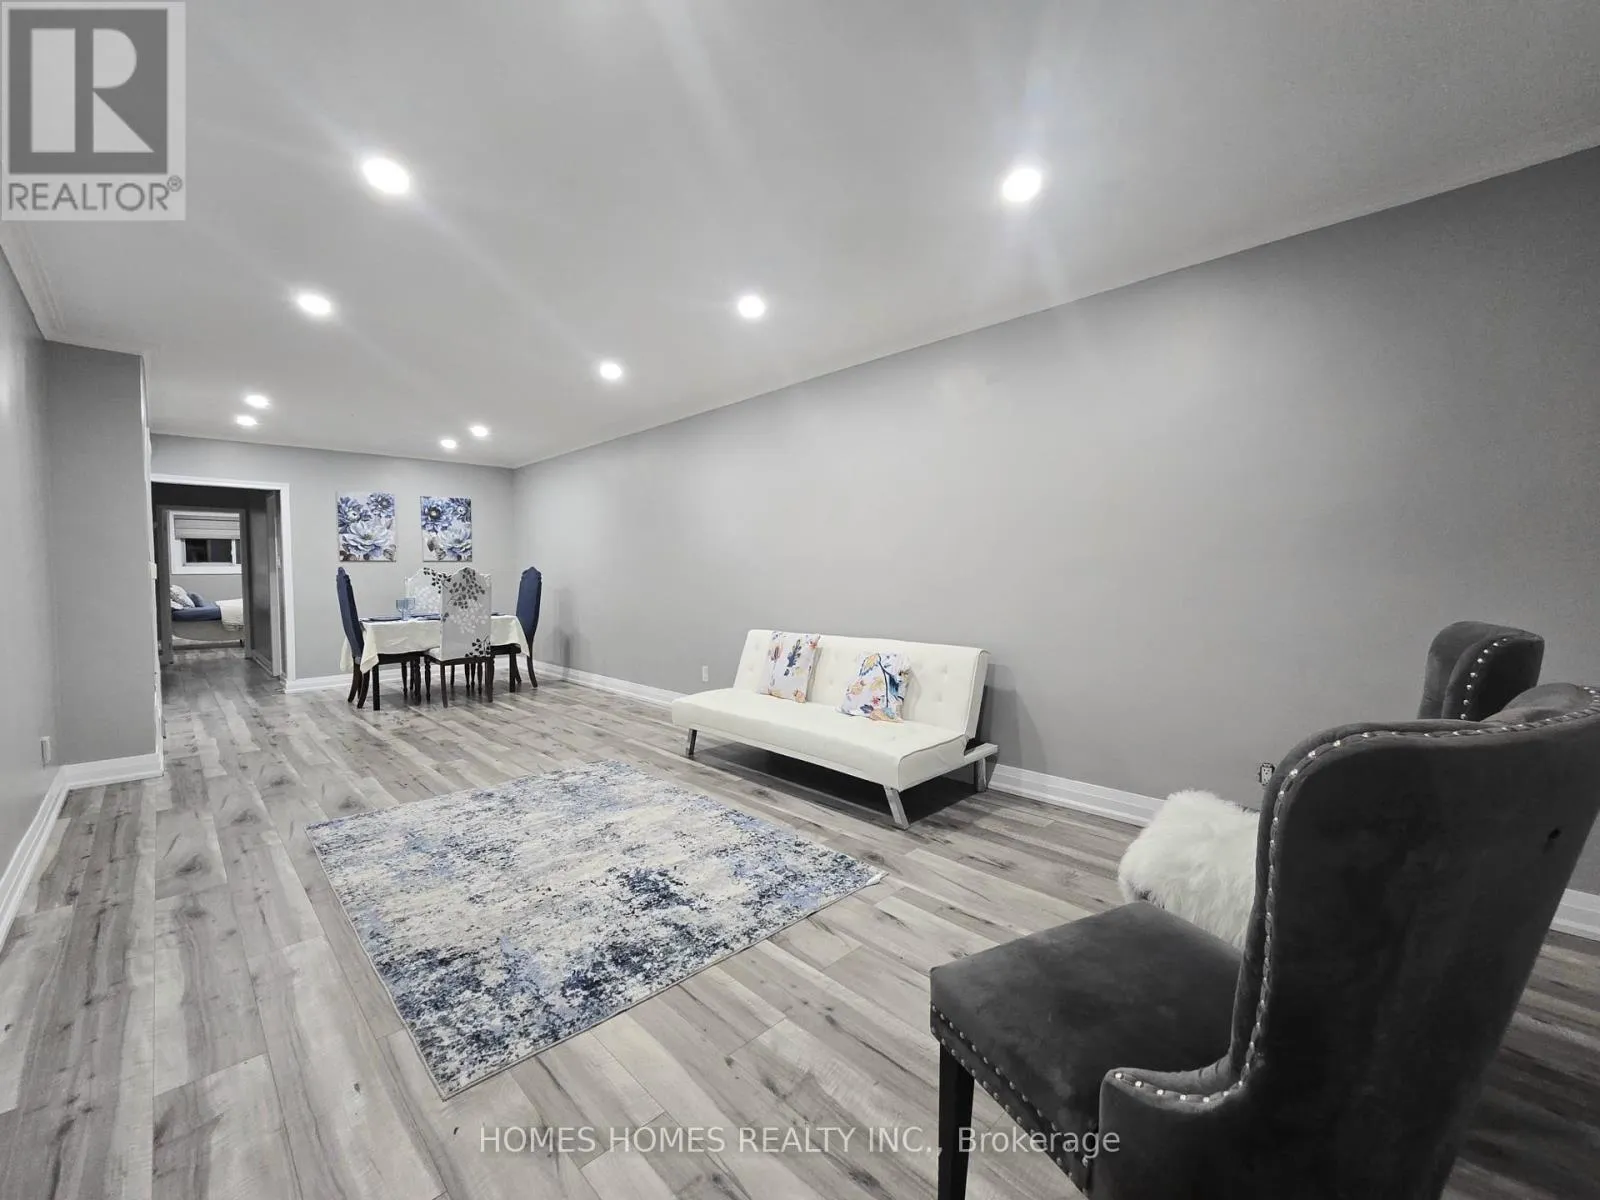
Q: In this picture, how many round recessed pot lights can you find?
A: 9